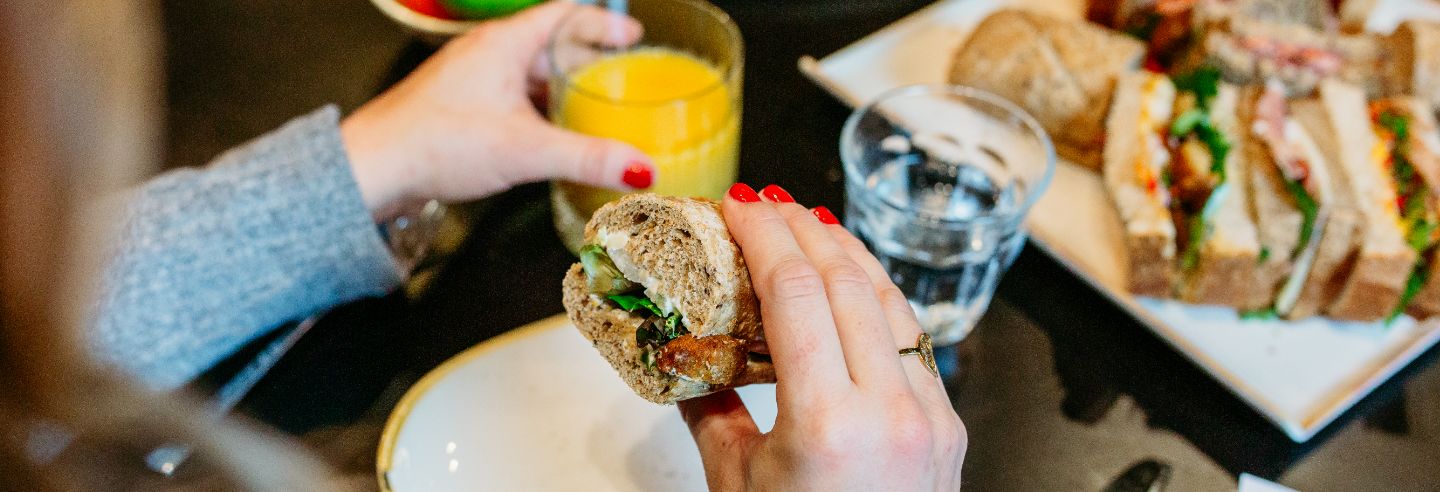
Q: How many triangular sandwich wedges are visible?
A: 3